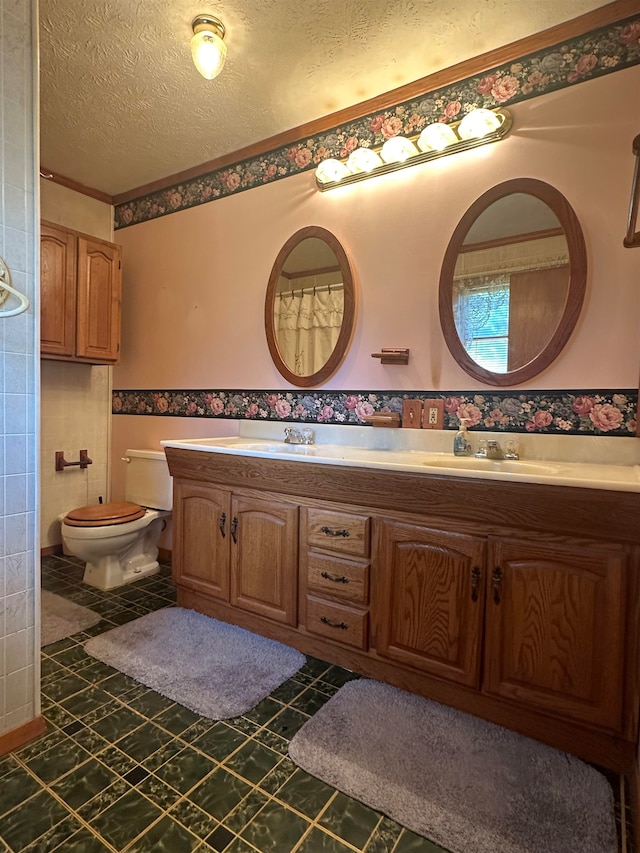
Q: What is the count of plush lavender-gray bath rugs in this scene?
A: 3